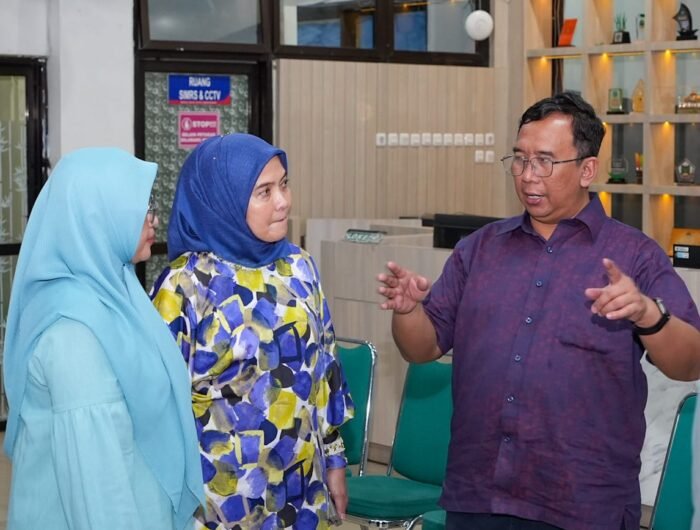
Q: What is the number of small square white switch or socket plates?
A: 13